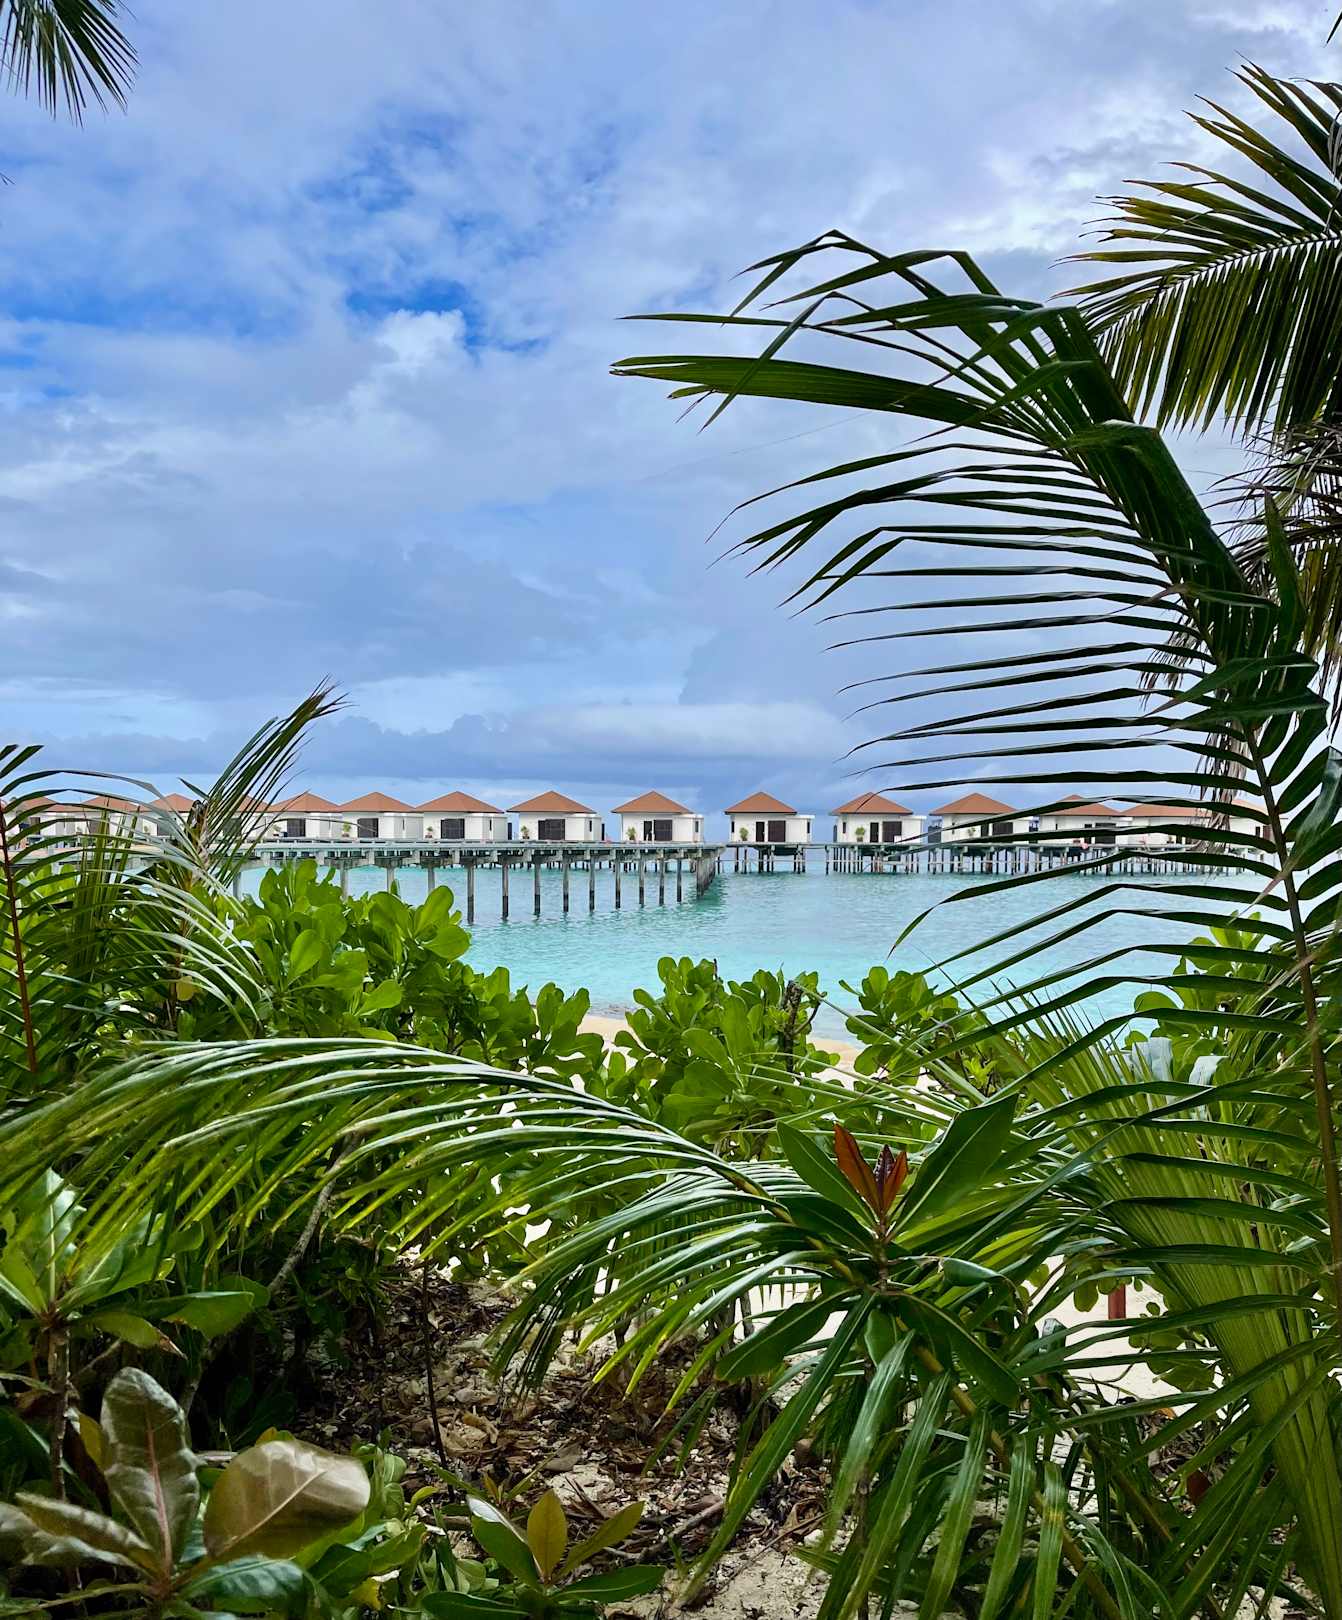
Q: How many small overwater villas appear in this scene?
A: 15